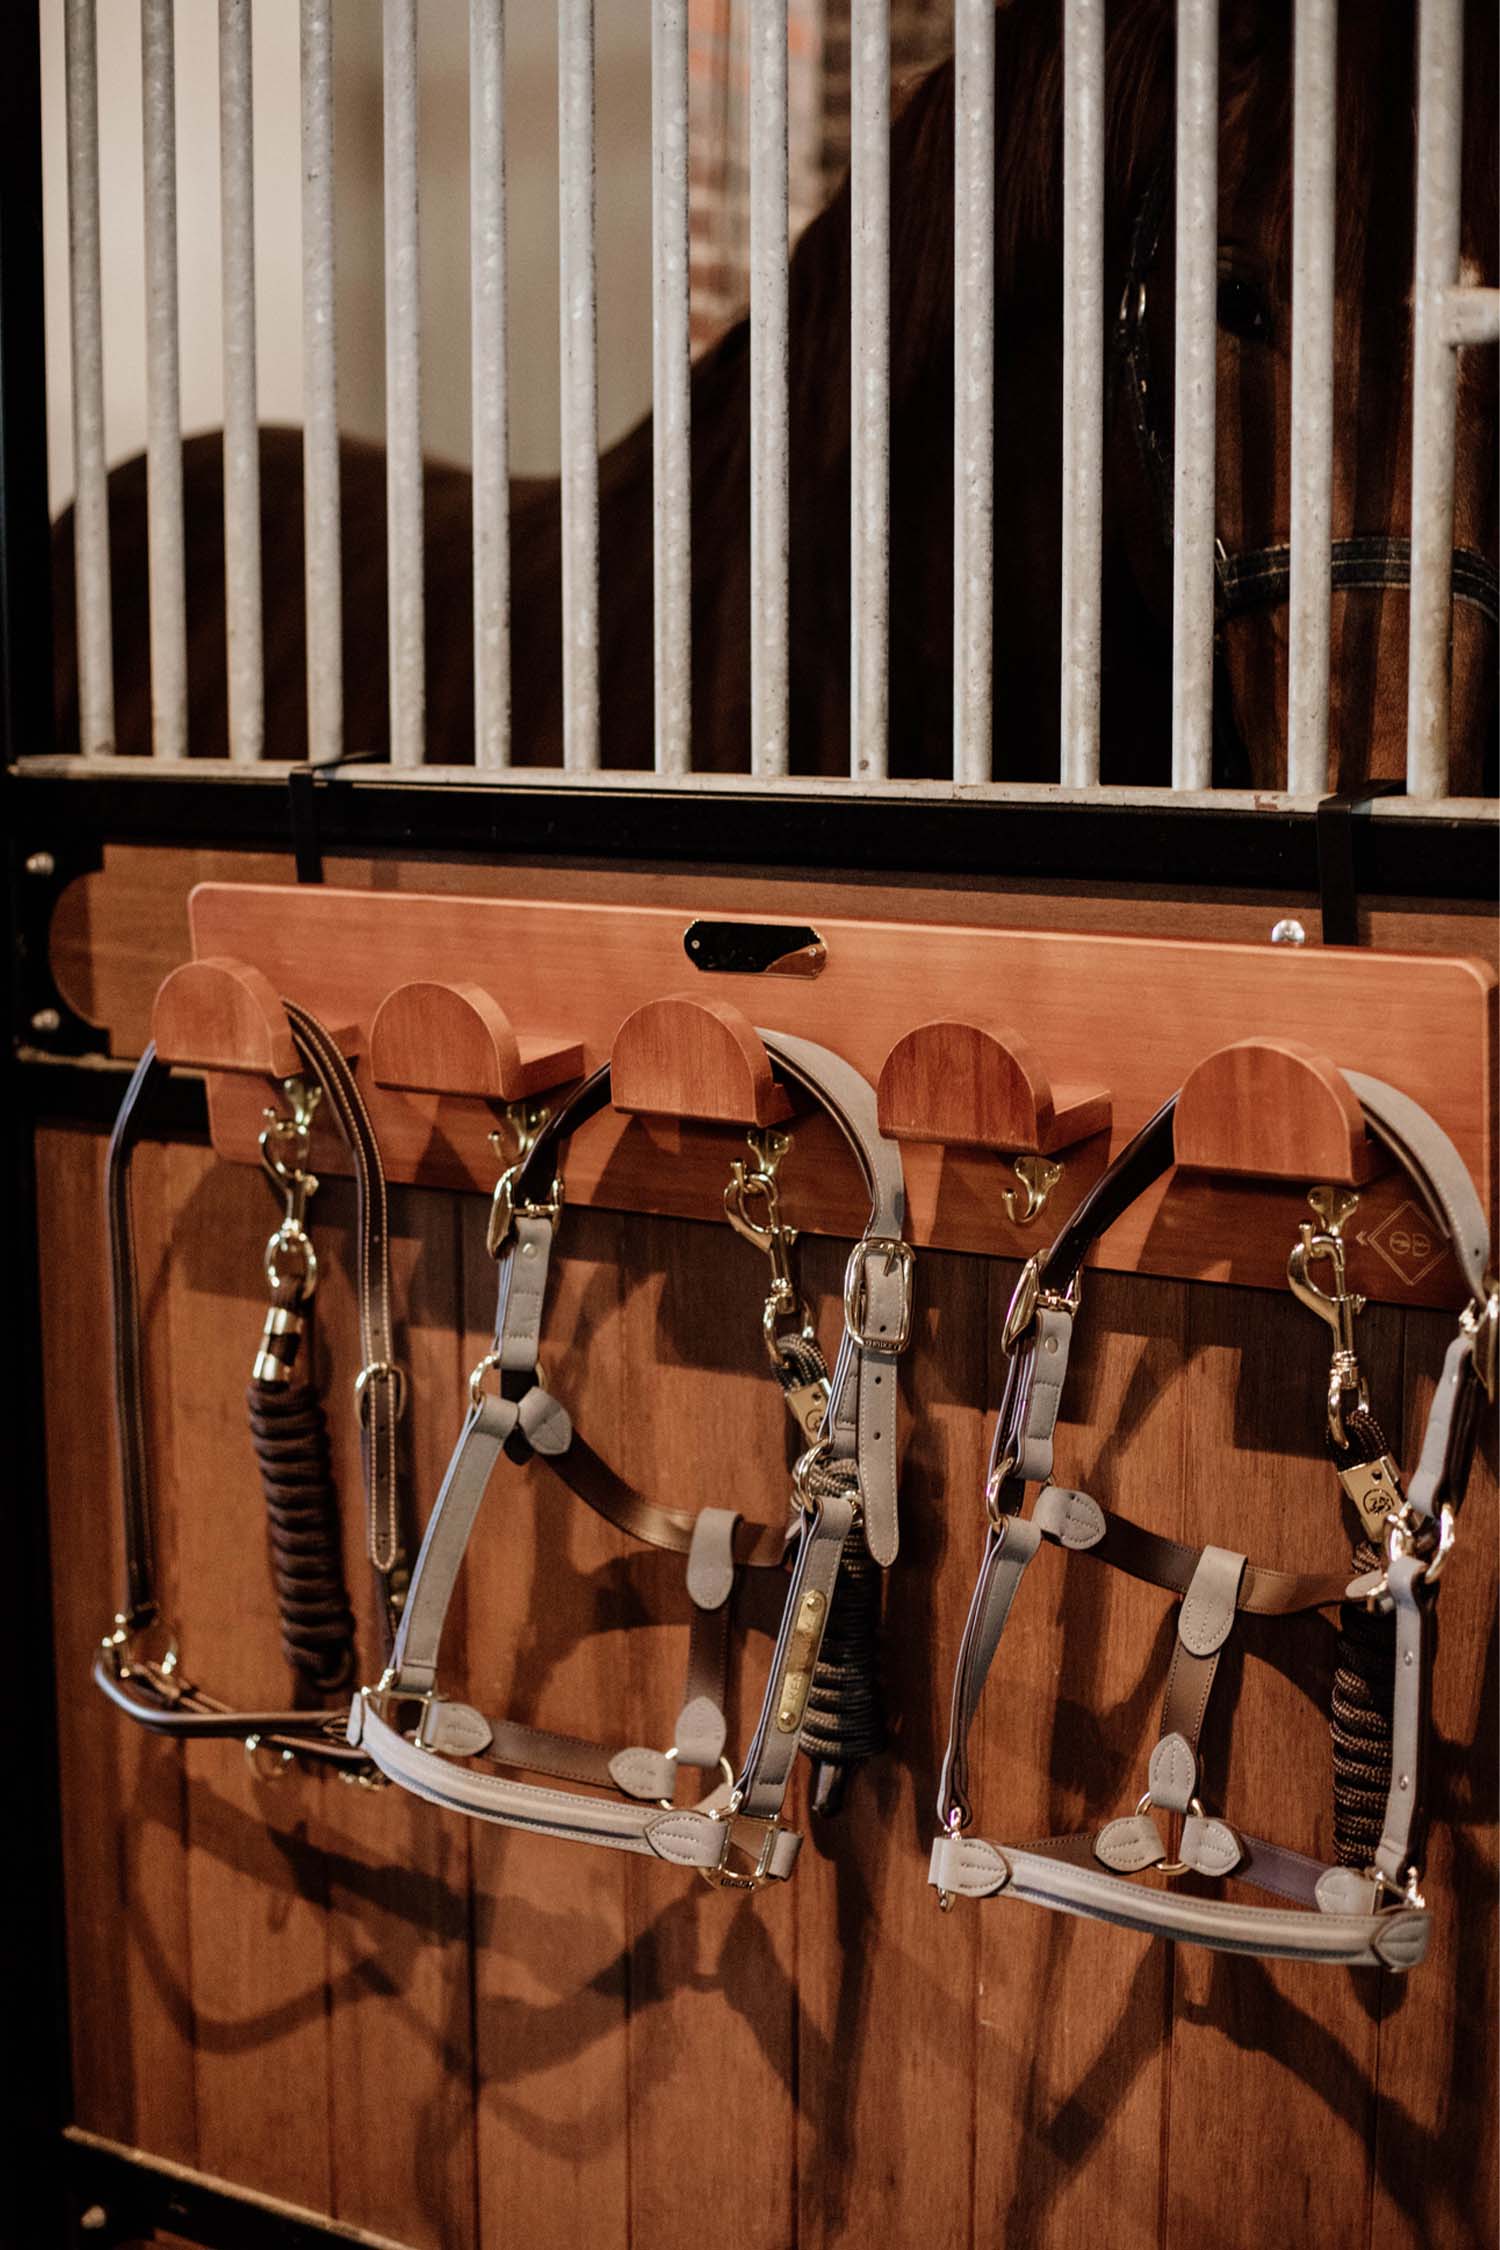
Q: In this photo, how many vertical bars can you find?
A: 15